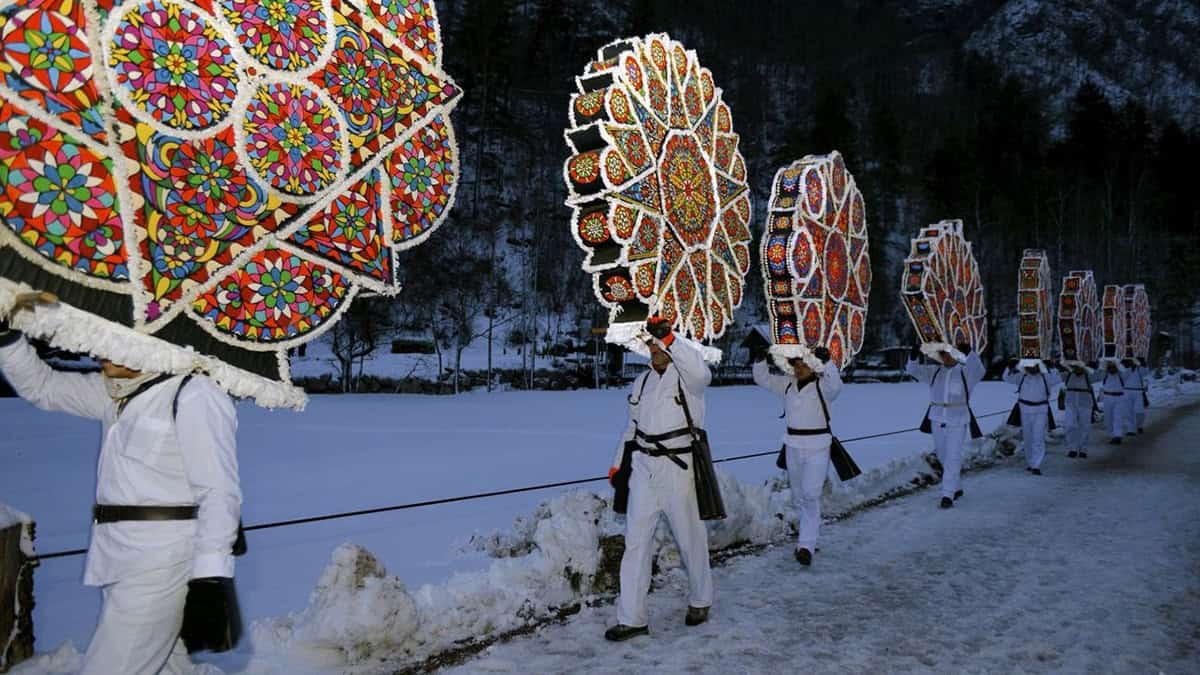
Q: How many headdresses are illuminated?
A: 8